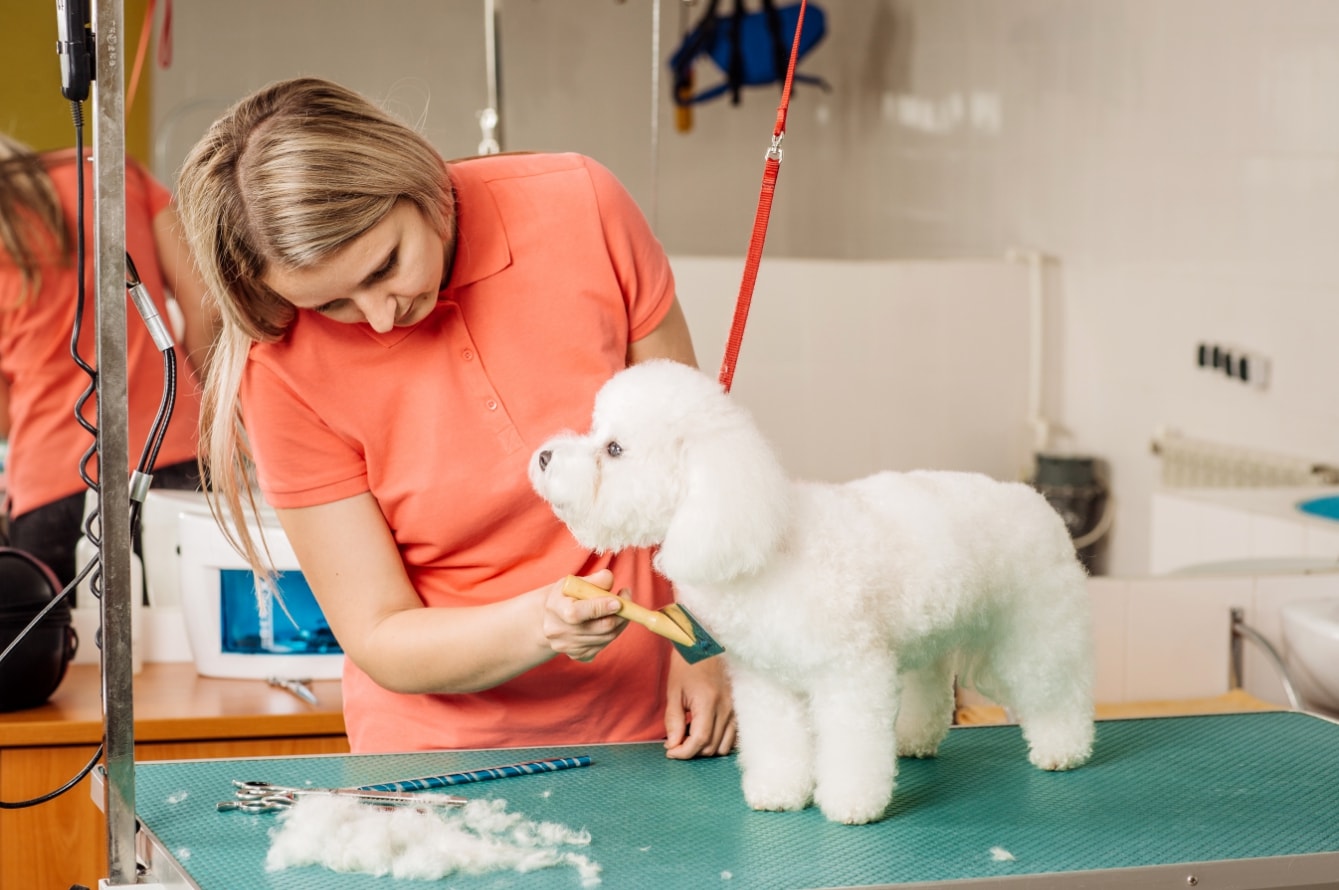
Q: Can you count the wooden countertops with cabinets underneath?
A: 1